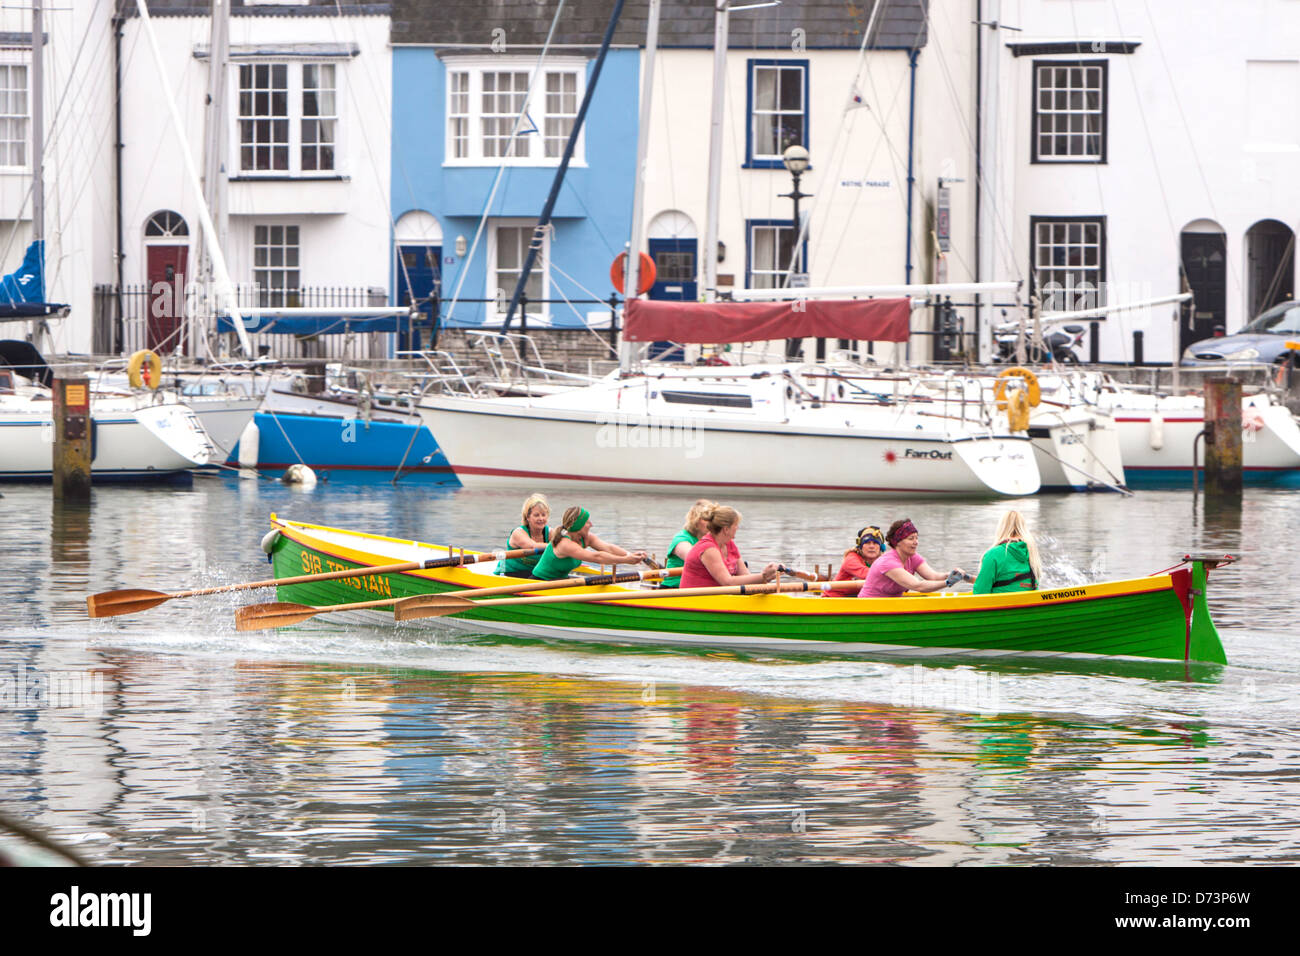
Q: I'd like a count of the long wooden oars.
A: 3